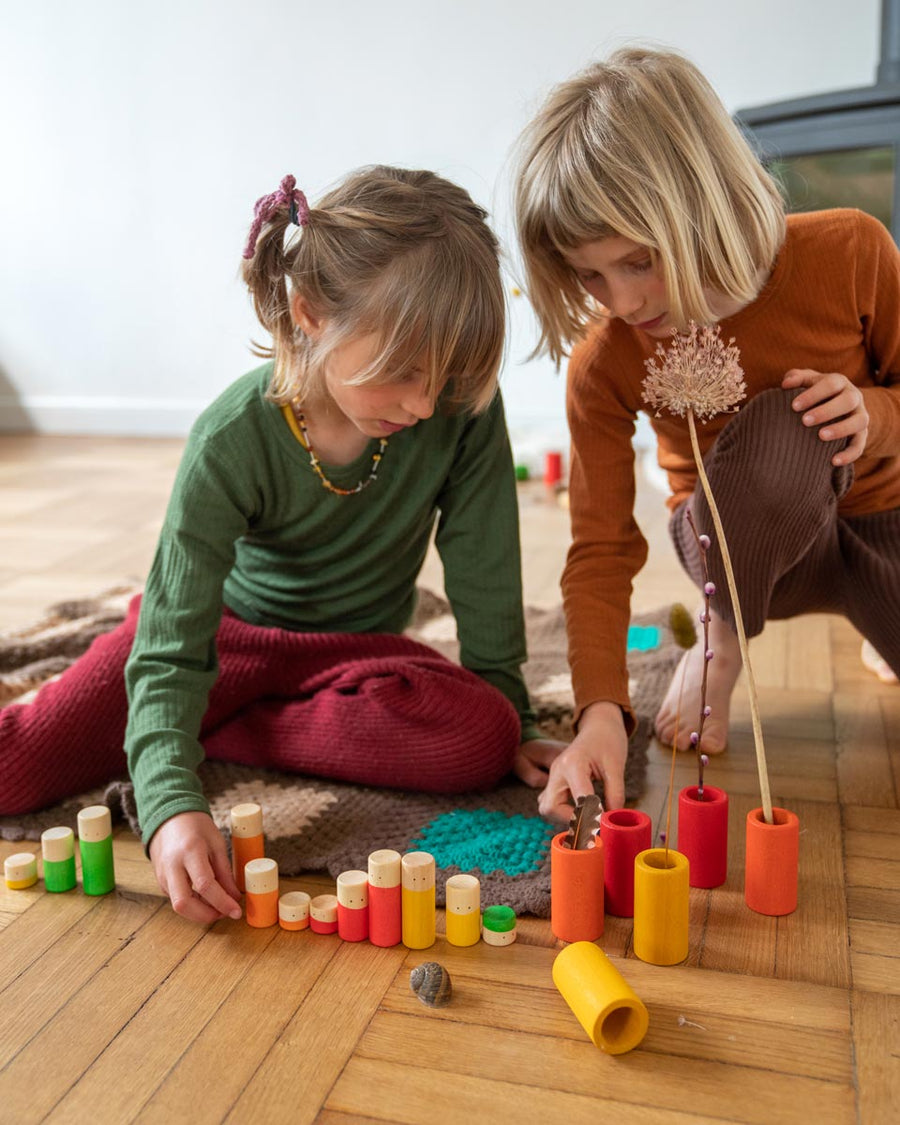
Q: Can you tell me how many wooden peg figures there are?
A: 12